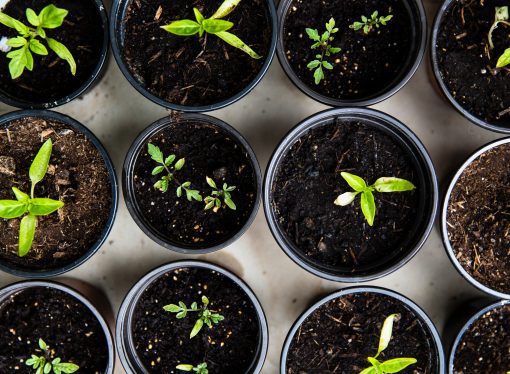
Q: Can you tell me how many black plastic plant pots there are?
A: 12